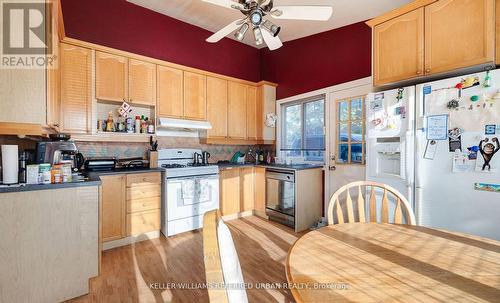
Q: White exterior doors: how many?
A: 1